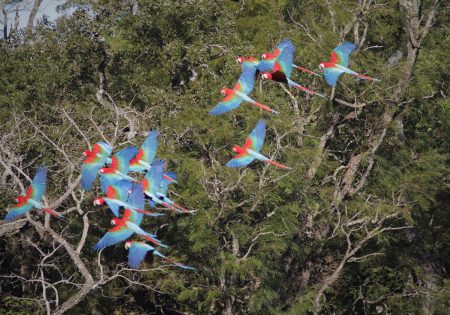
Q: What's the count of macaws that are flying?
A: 15